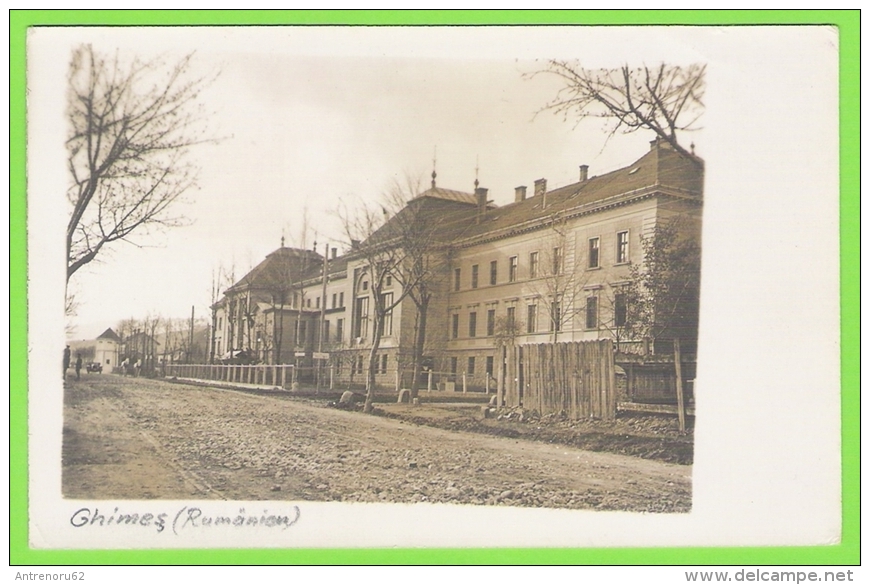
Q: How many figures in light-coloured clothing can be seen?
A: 2